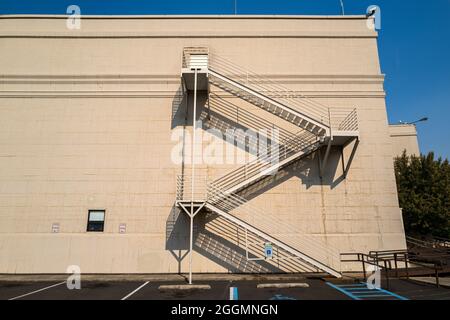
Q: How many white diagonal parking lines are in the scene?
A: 2